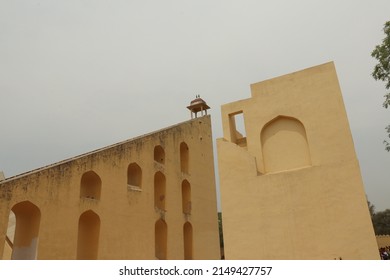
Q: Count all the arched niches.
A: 11